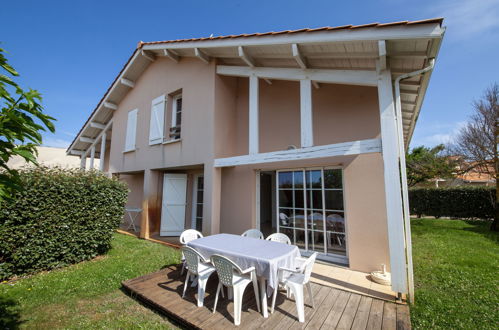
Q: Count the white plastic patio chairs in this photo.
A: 6